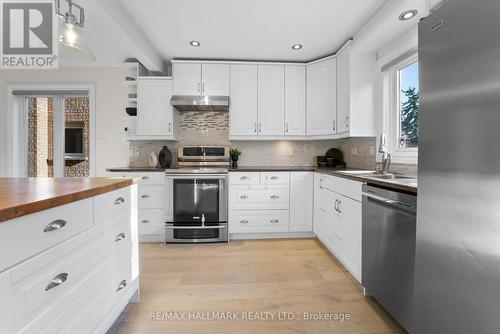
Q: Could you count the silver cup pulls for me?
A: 14